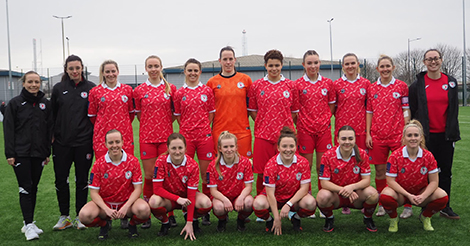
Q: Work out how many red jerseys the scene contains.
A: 13